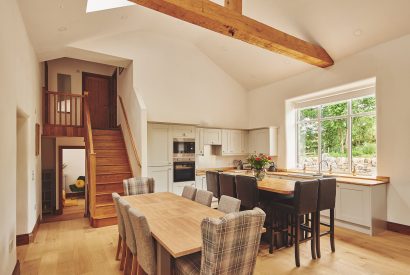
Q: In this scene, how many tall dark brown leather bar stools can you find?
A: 5